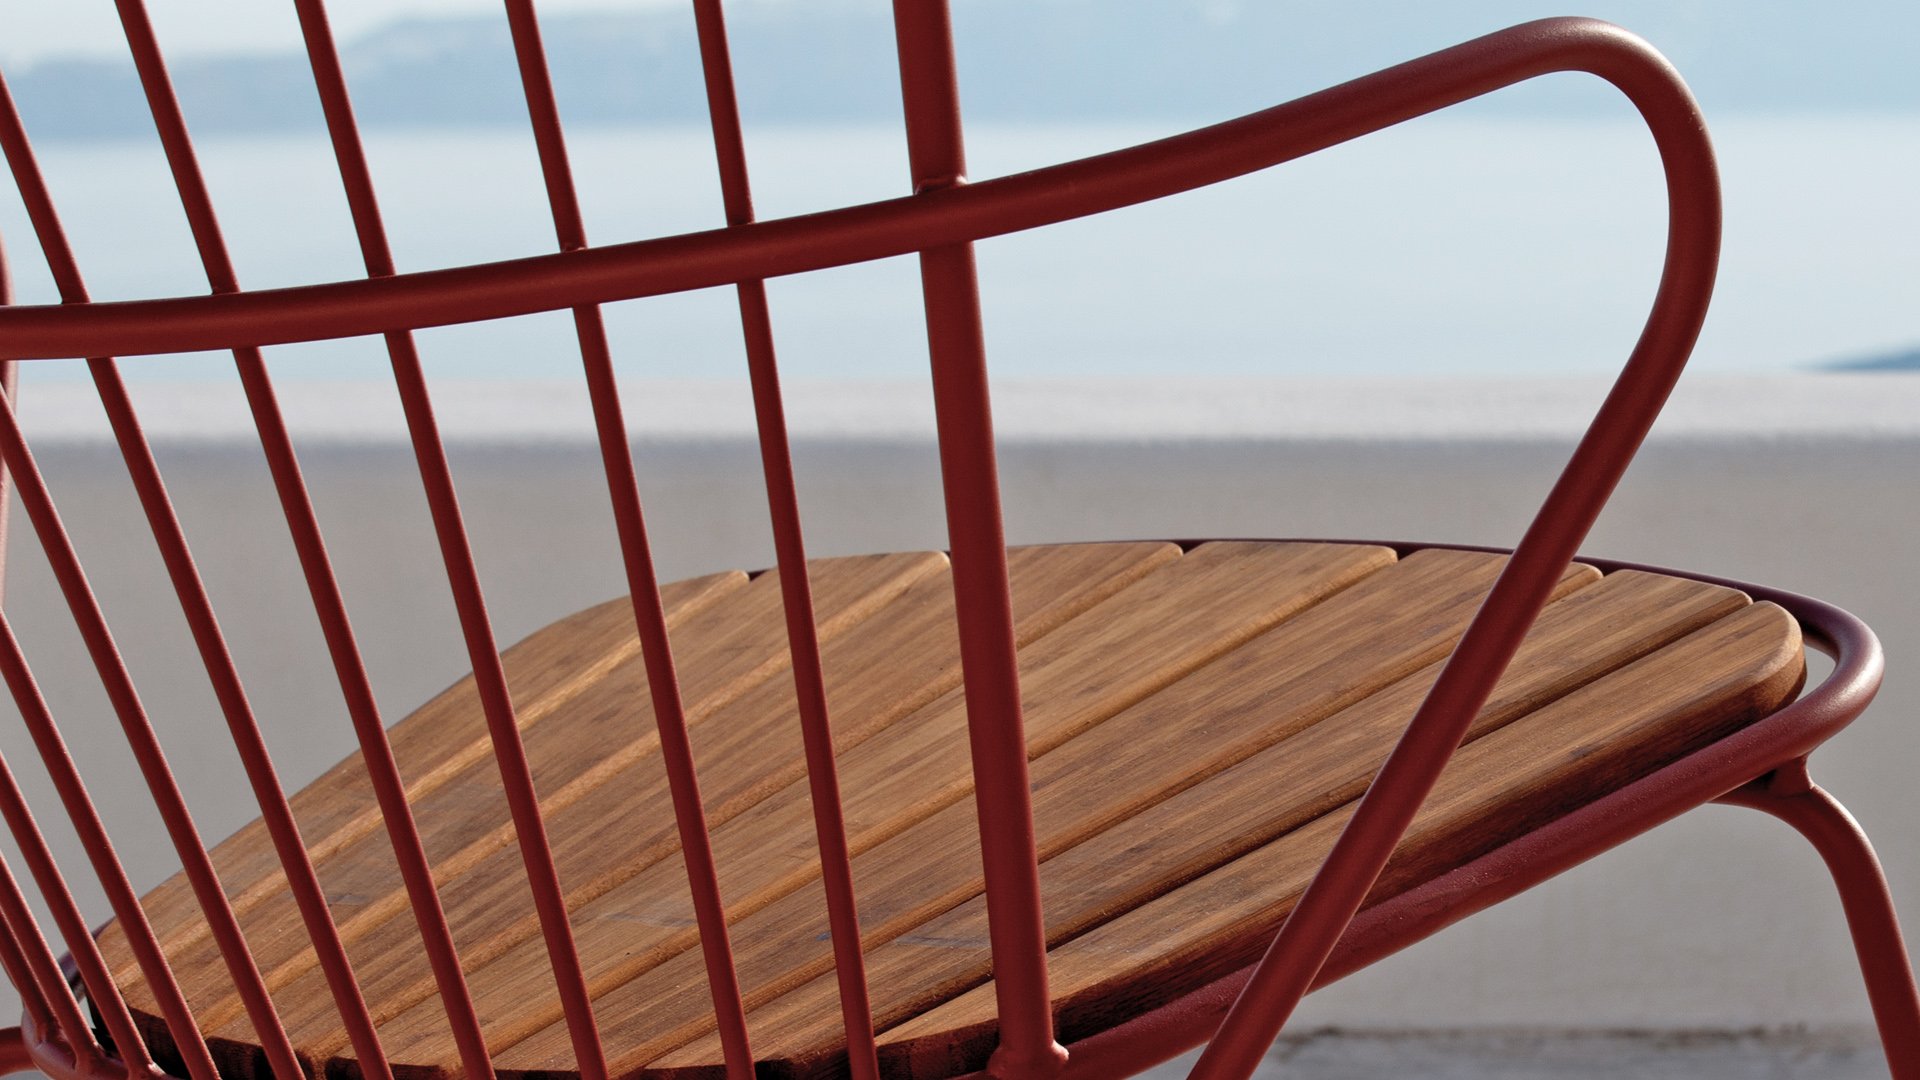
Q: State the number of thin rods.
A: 10